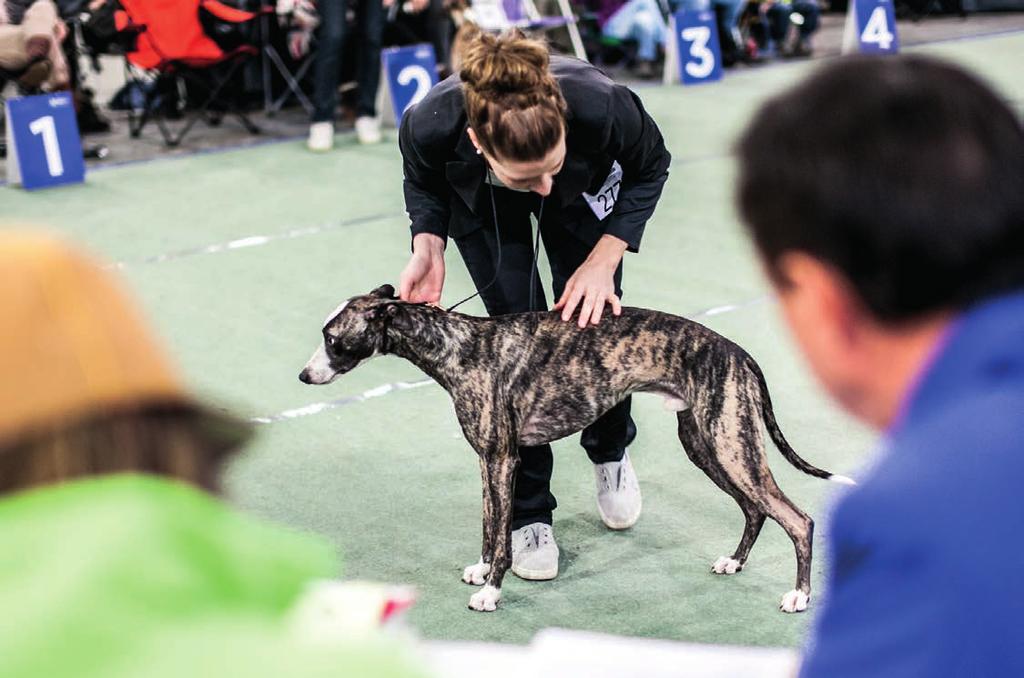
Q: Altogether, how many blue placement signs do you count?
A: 4